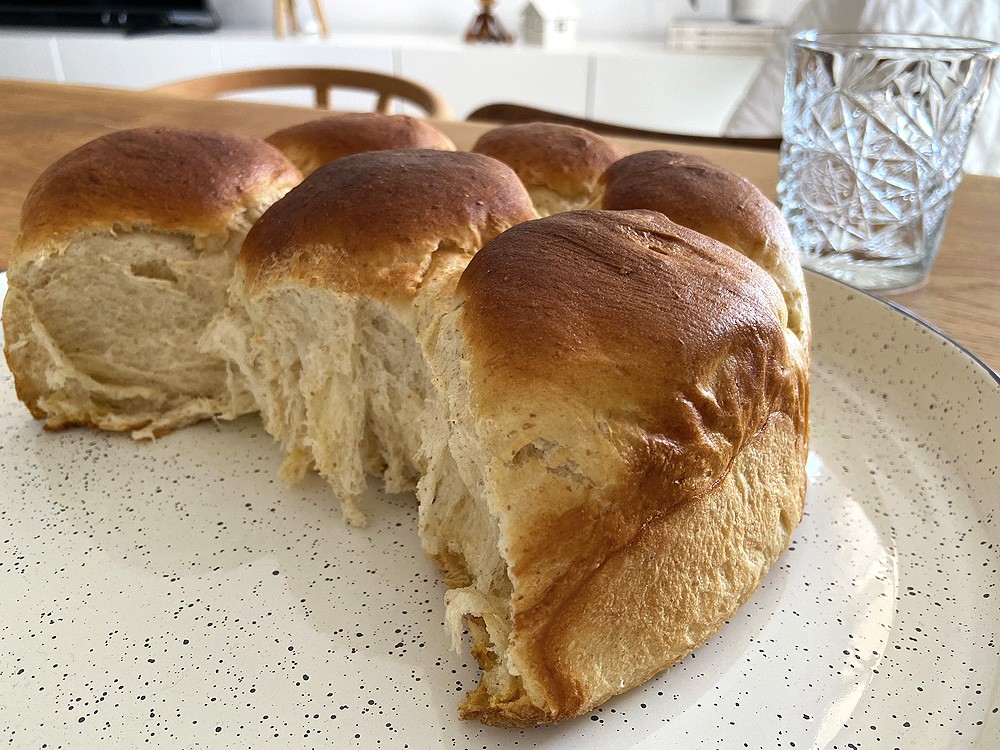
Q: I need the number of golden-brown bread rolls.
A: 6